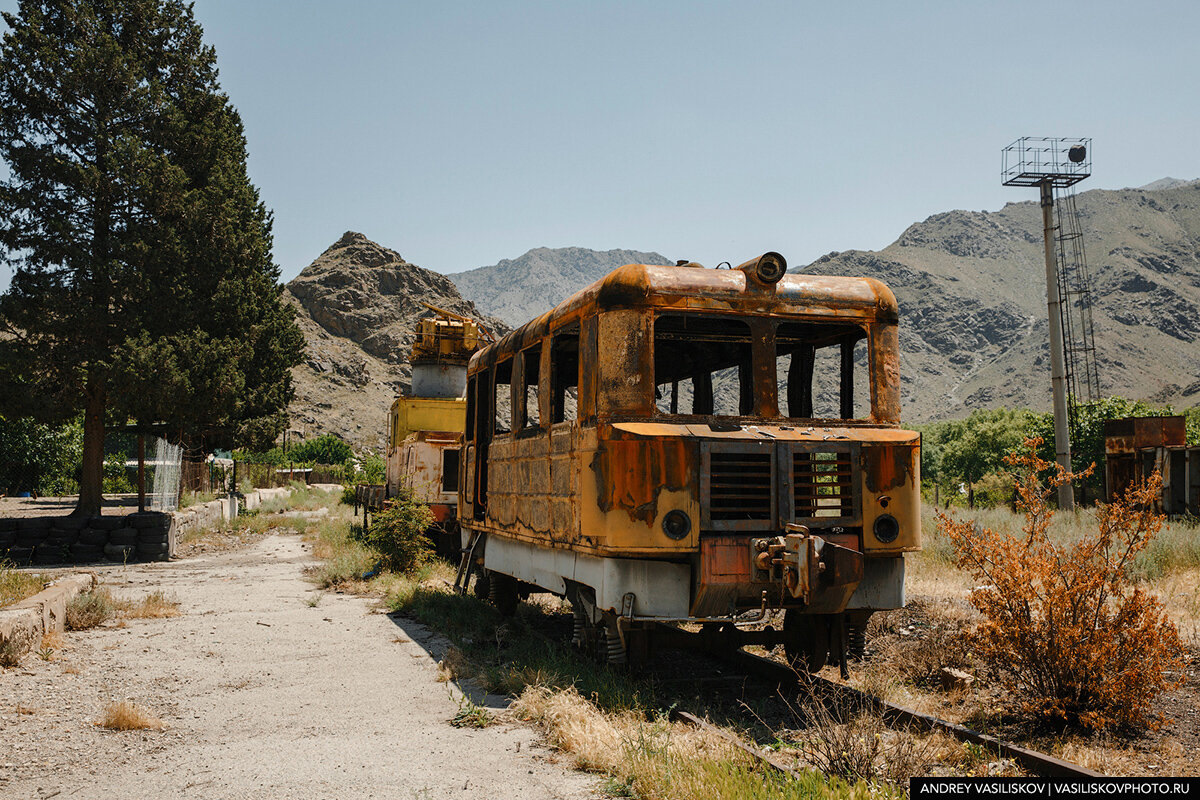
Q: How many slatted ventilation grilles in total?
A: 2